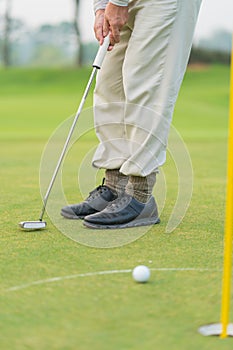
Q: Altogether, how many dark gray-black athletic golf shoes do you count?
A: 2